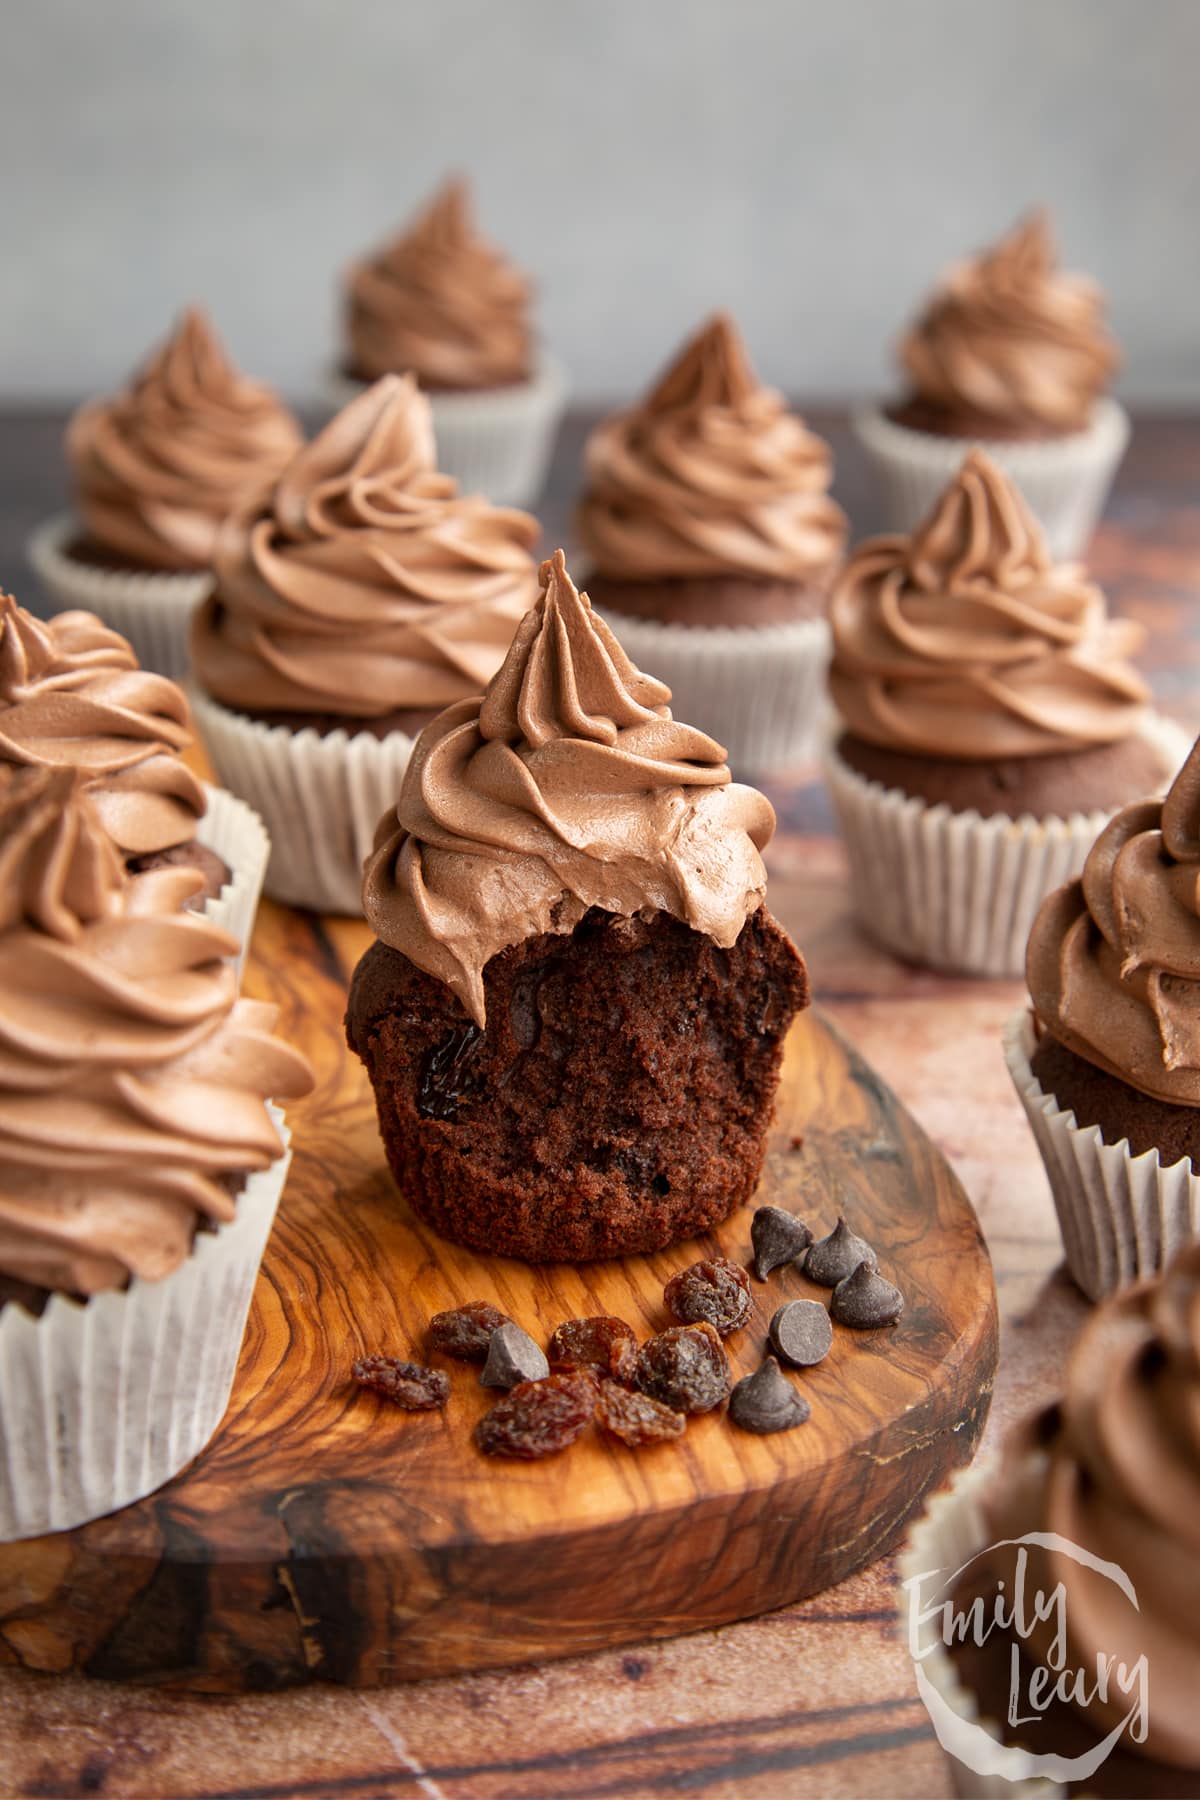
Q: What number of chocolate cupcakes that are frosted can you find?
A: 11